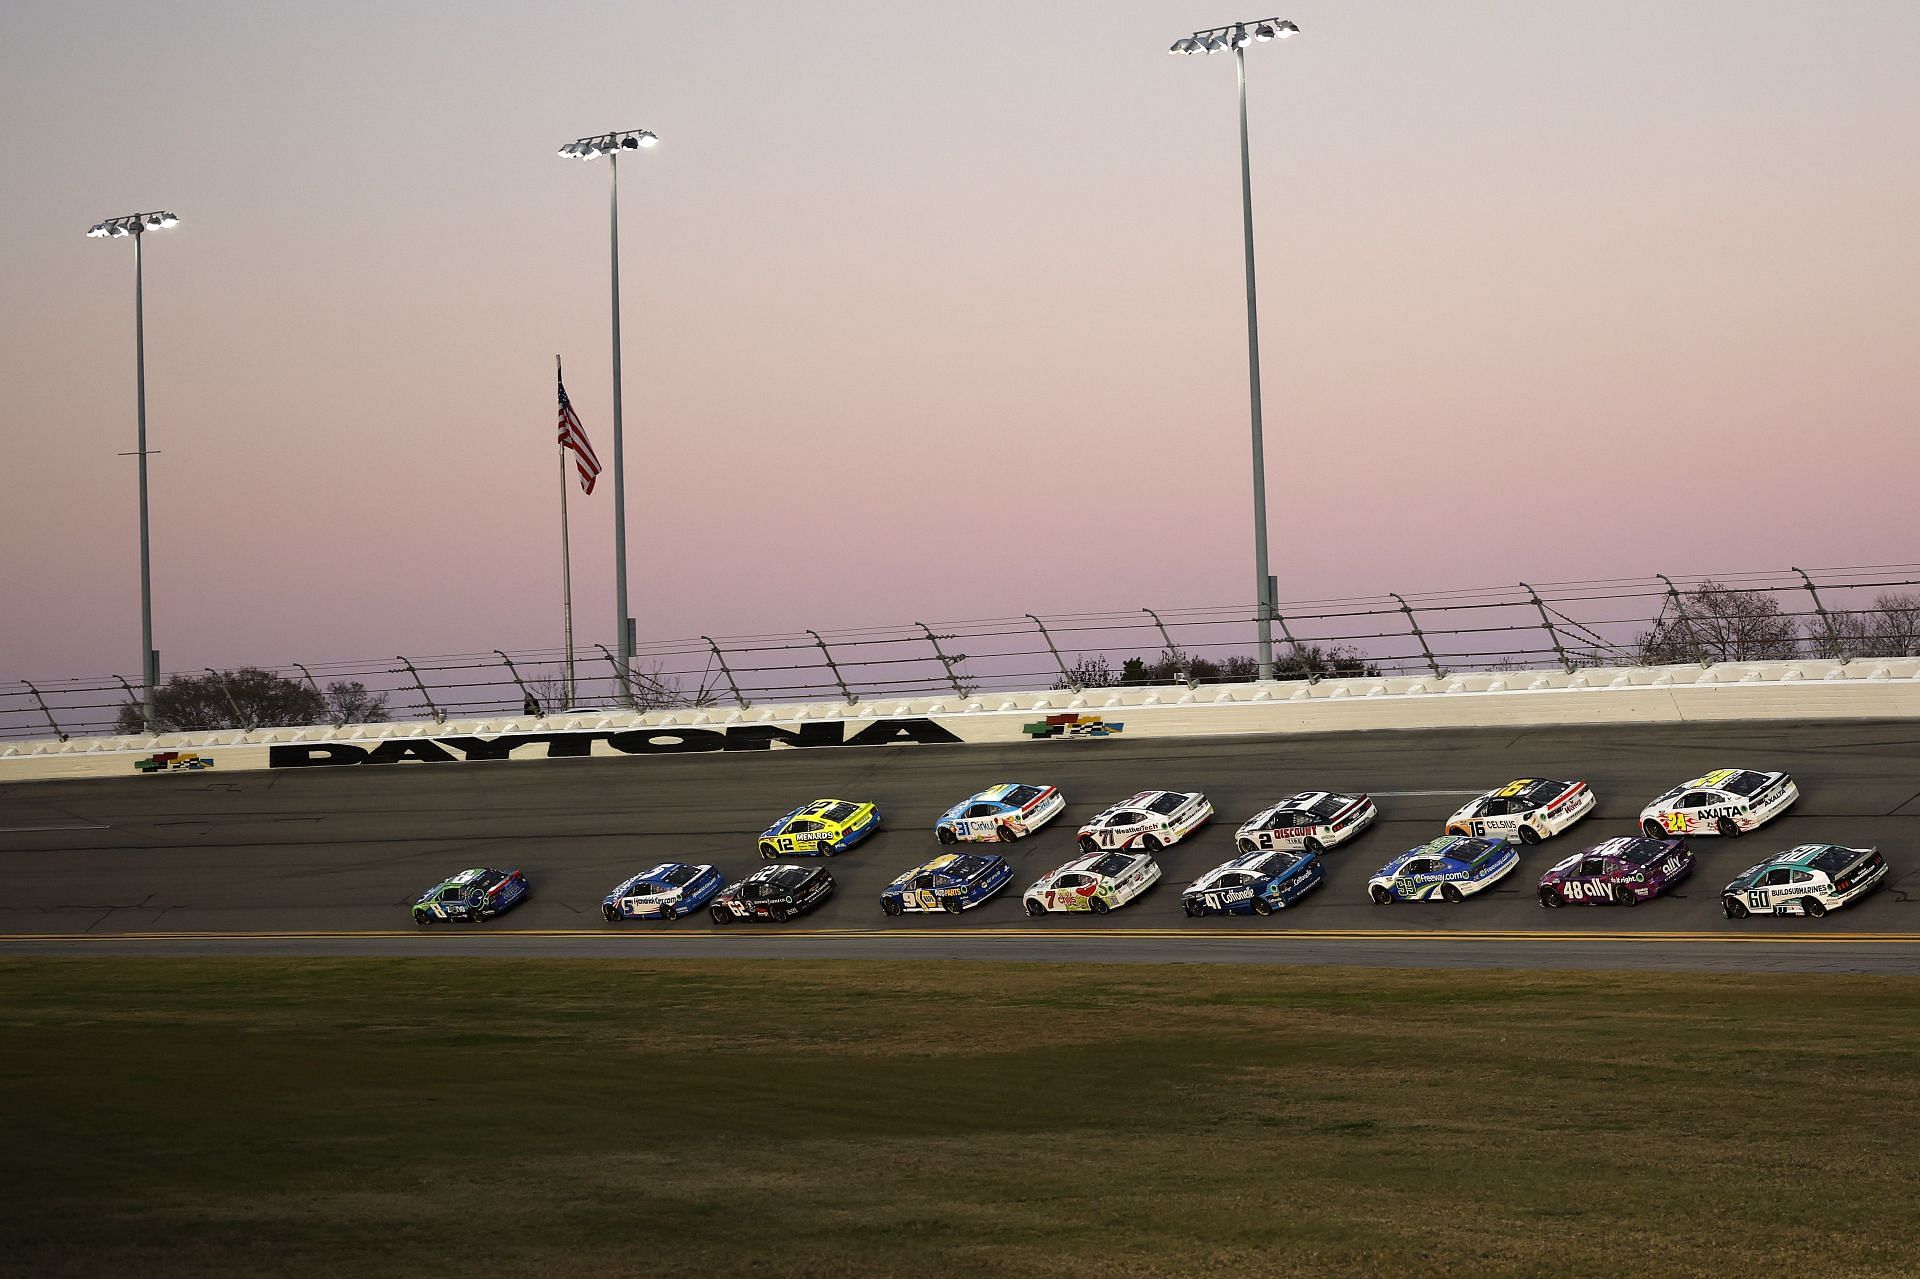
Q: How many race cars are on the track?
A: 15